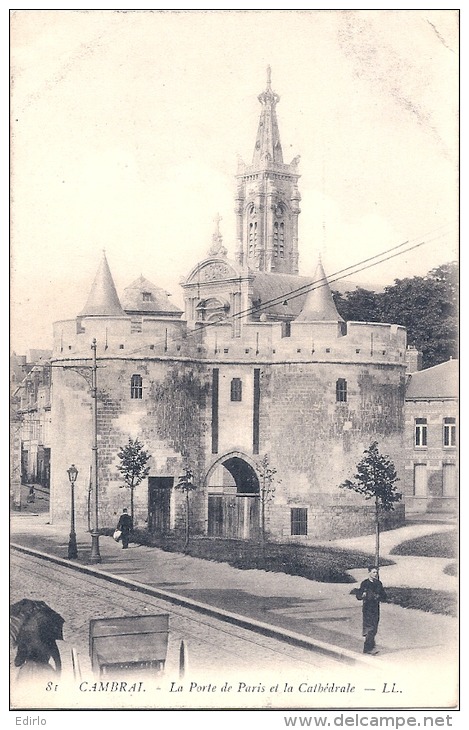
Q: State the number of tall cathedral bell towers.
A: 1